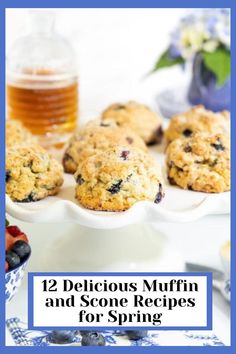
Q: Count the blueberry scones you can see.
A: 7